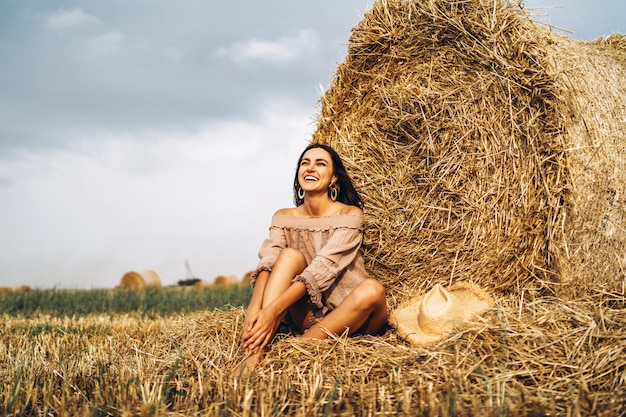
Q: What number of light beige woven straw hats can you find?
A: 1